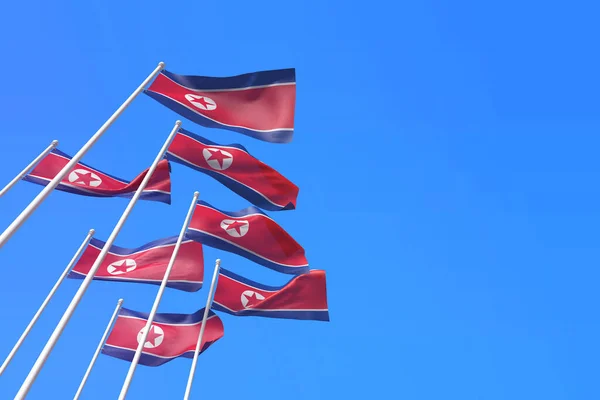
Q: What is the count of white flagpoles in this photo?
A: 7